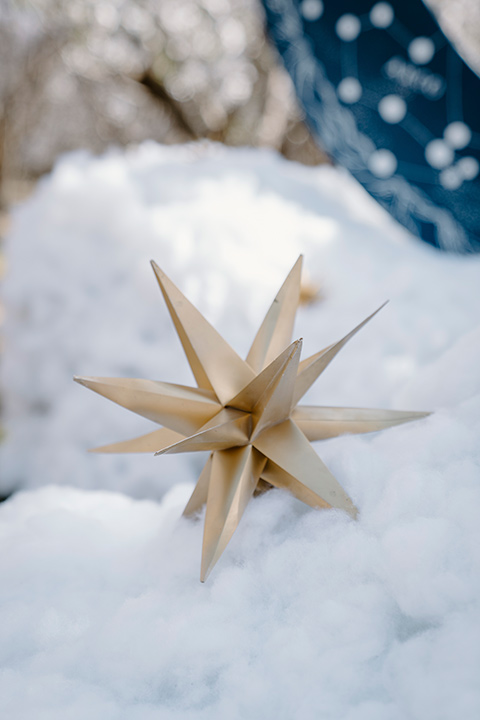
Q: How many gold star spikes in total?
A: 11